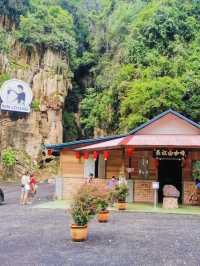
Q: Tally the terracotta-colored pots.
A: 3